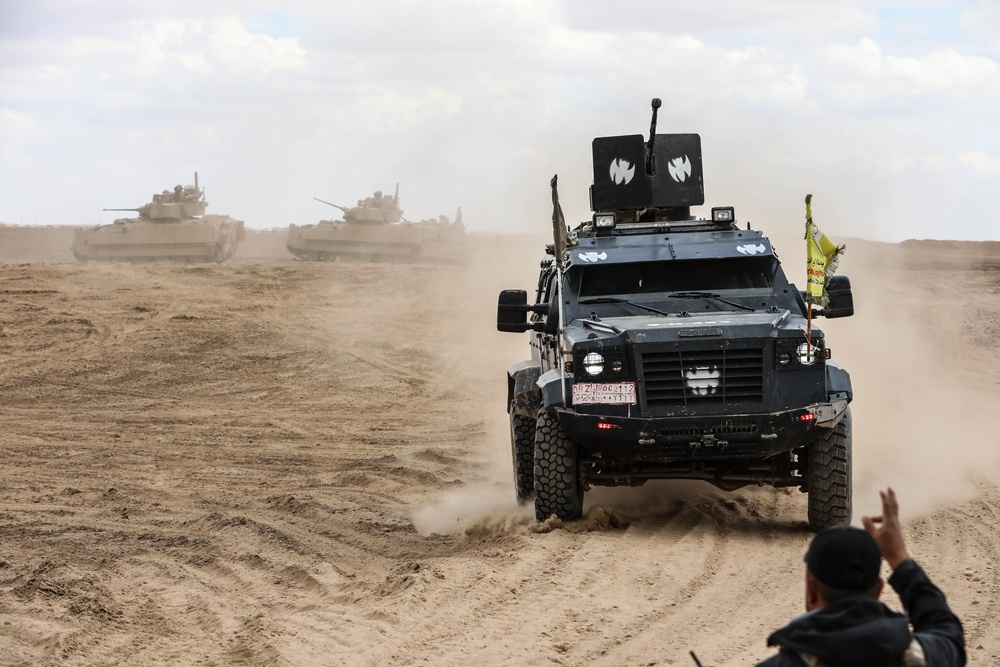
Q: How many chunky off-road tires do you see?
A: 3